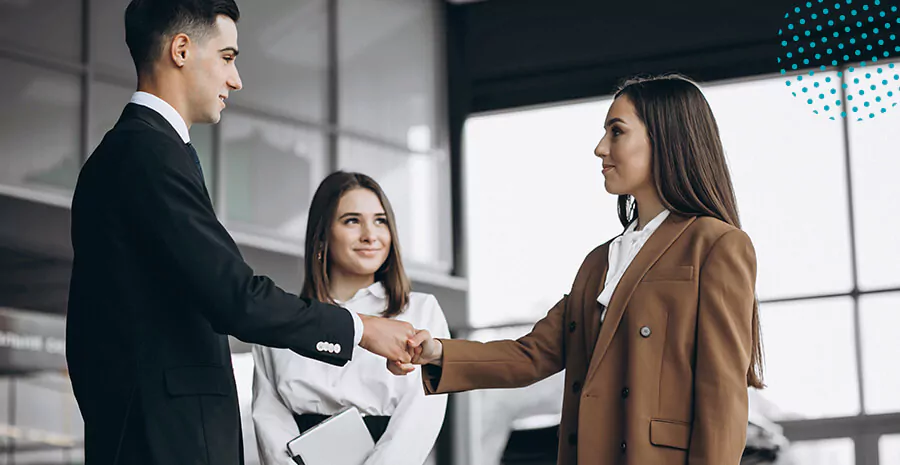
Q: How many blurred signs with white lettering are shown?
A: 1